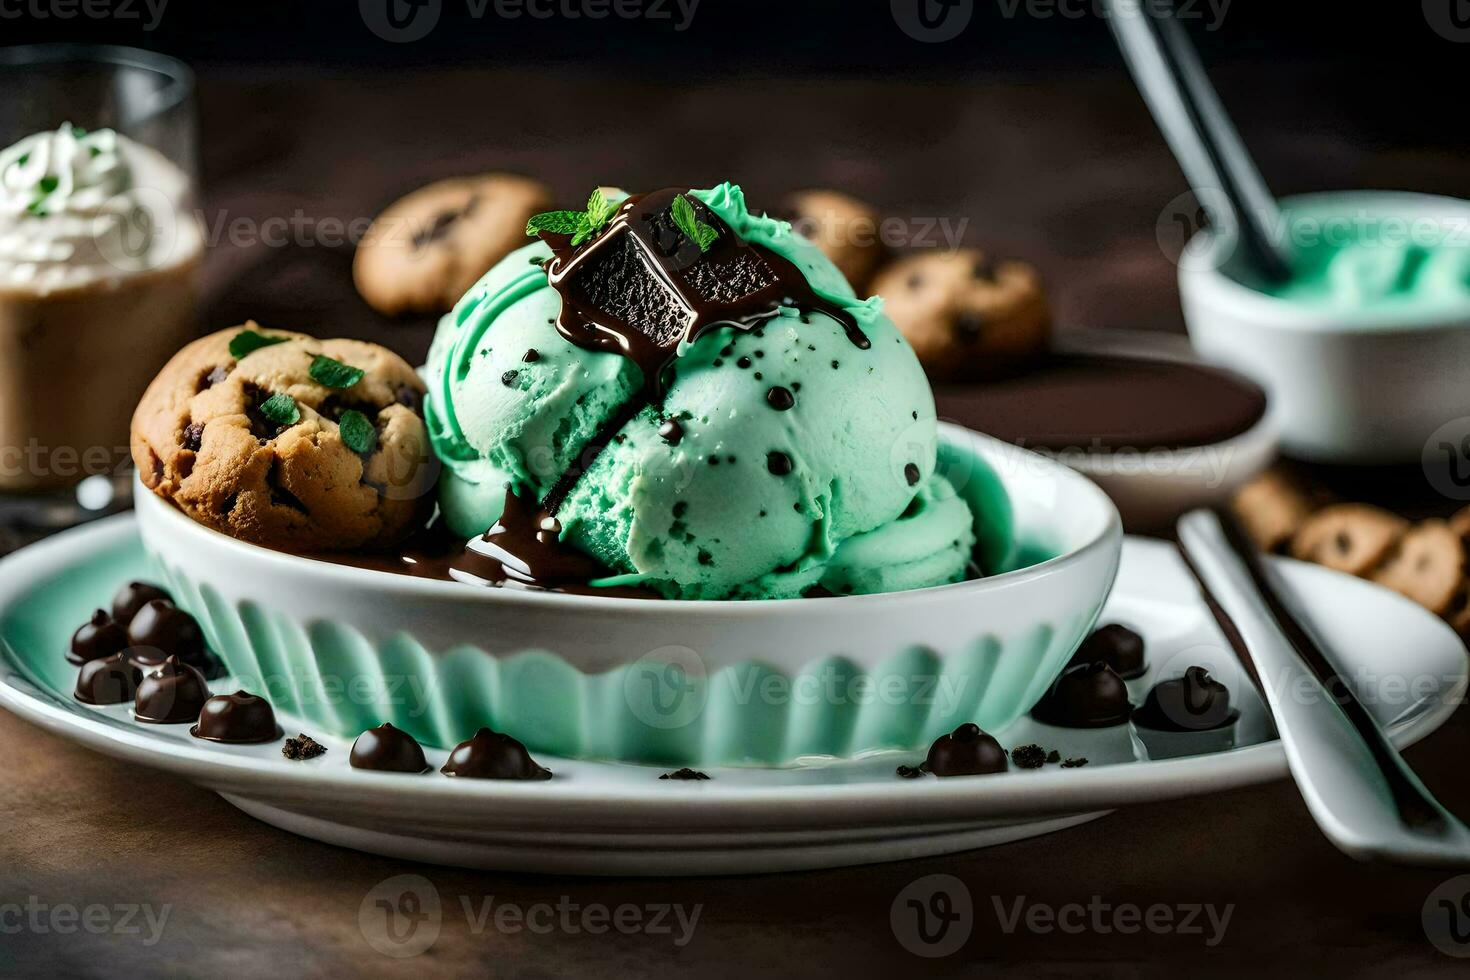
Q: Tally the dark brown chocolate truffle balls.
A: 12